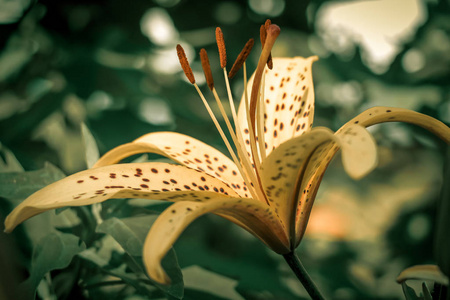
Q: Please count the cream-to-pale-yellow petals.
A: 6